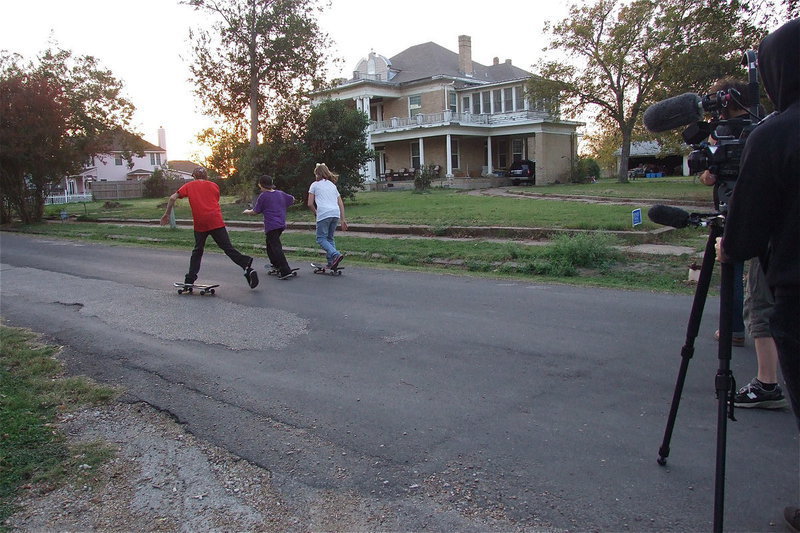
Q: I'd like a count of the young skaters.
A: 3